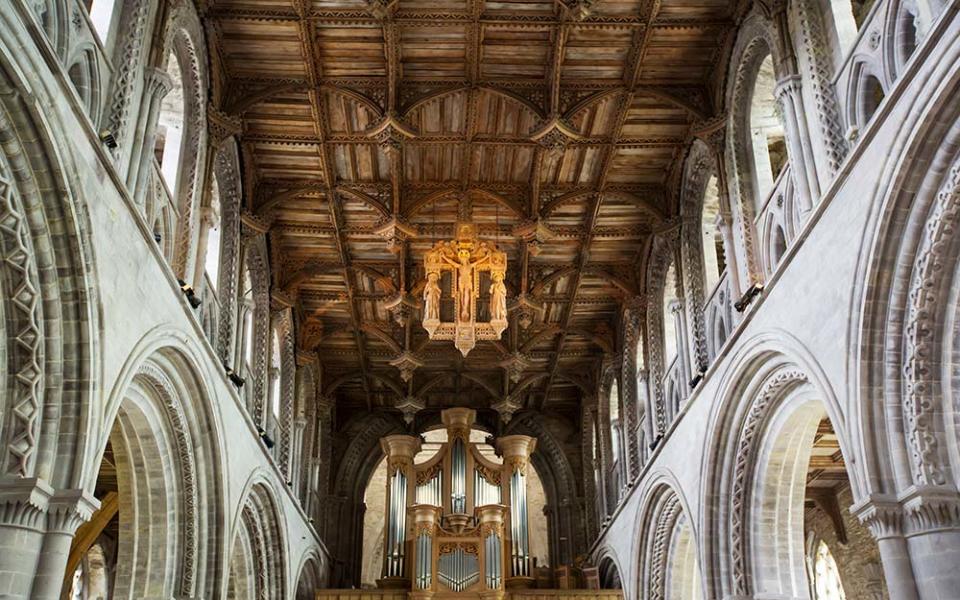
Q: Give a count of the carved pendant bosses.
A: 12